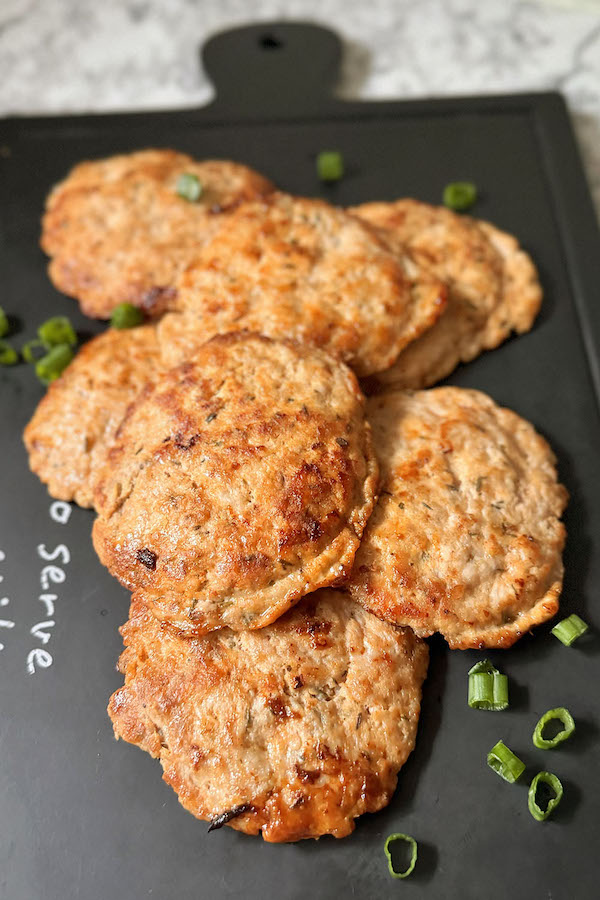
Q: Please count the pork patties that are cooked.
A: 7